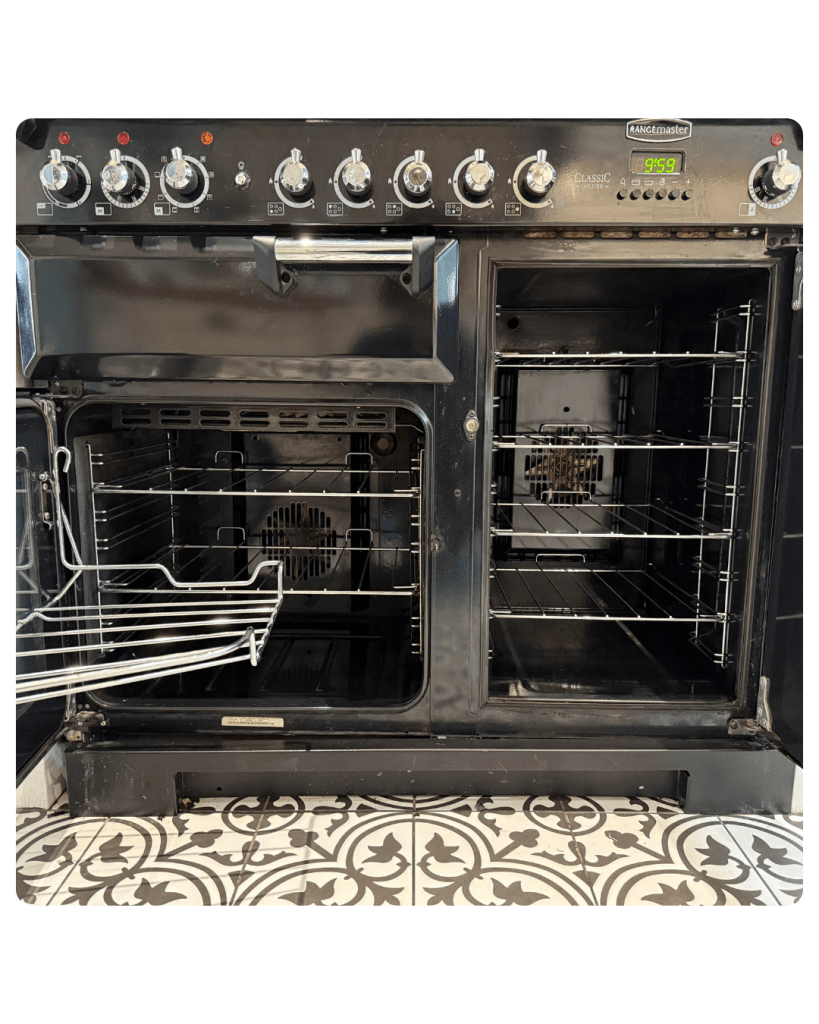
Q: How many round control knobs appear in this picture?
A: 9